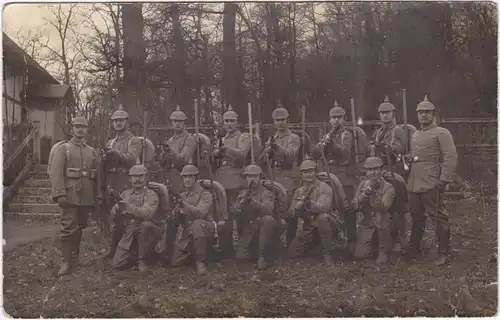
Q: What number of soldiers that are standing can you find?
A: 8